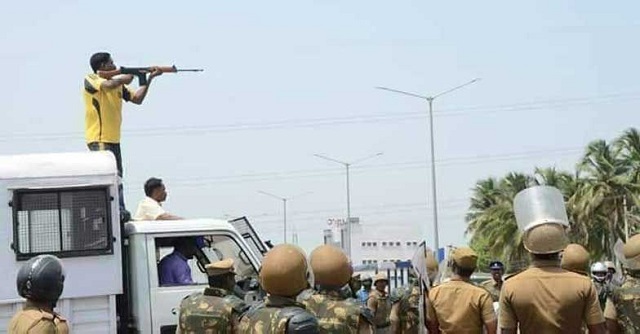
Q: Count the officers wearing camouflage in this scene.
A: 5